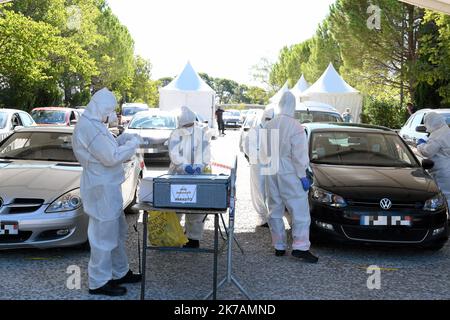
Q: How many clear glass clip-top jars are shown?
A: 0